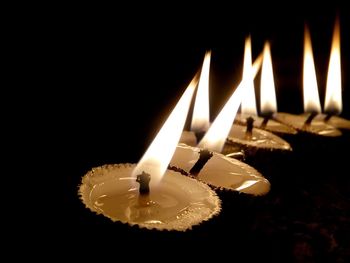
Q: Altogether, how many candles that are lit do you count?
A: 7